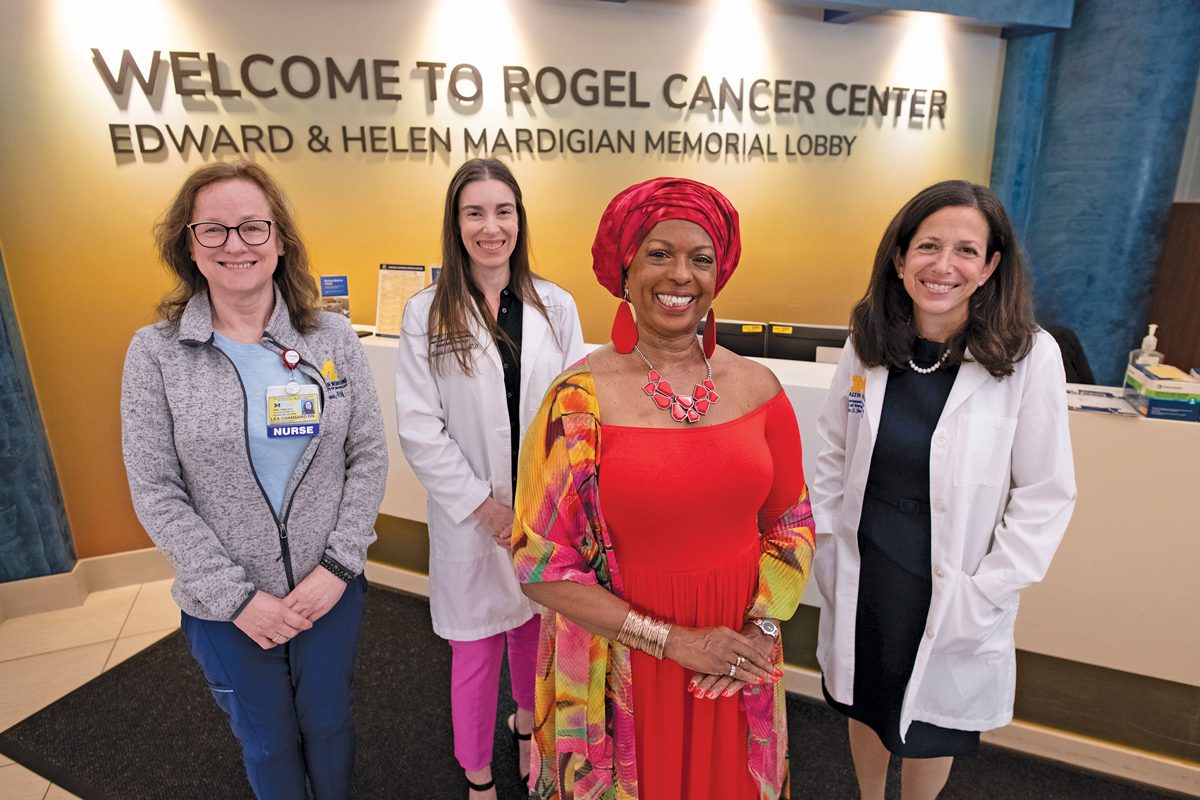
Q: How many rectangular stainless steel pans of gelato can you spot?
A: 0